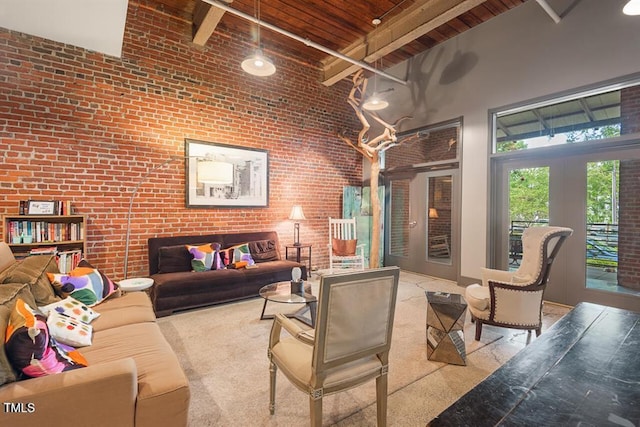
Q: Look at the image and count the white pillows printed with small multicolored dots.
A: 2